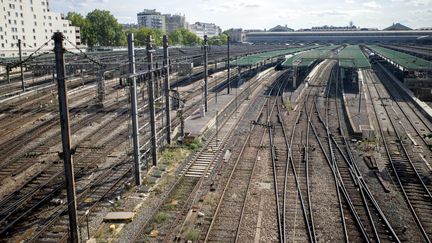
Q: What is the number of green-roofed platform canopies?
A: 4